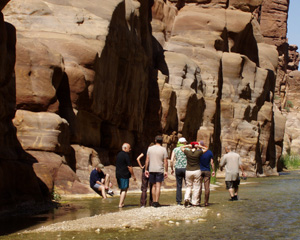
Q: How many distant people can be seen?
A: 8